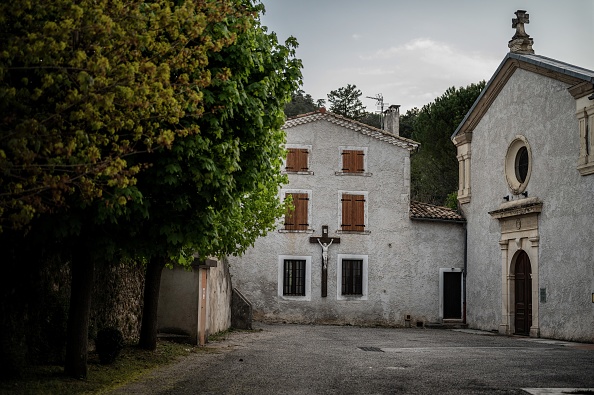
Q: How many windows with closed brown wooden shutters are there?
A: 4